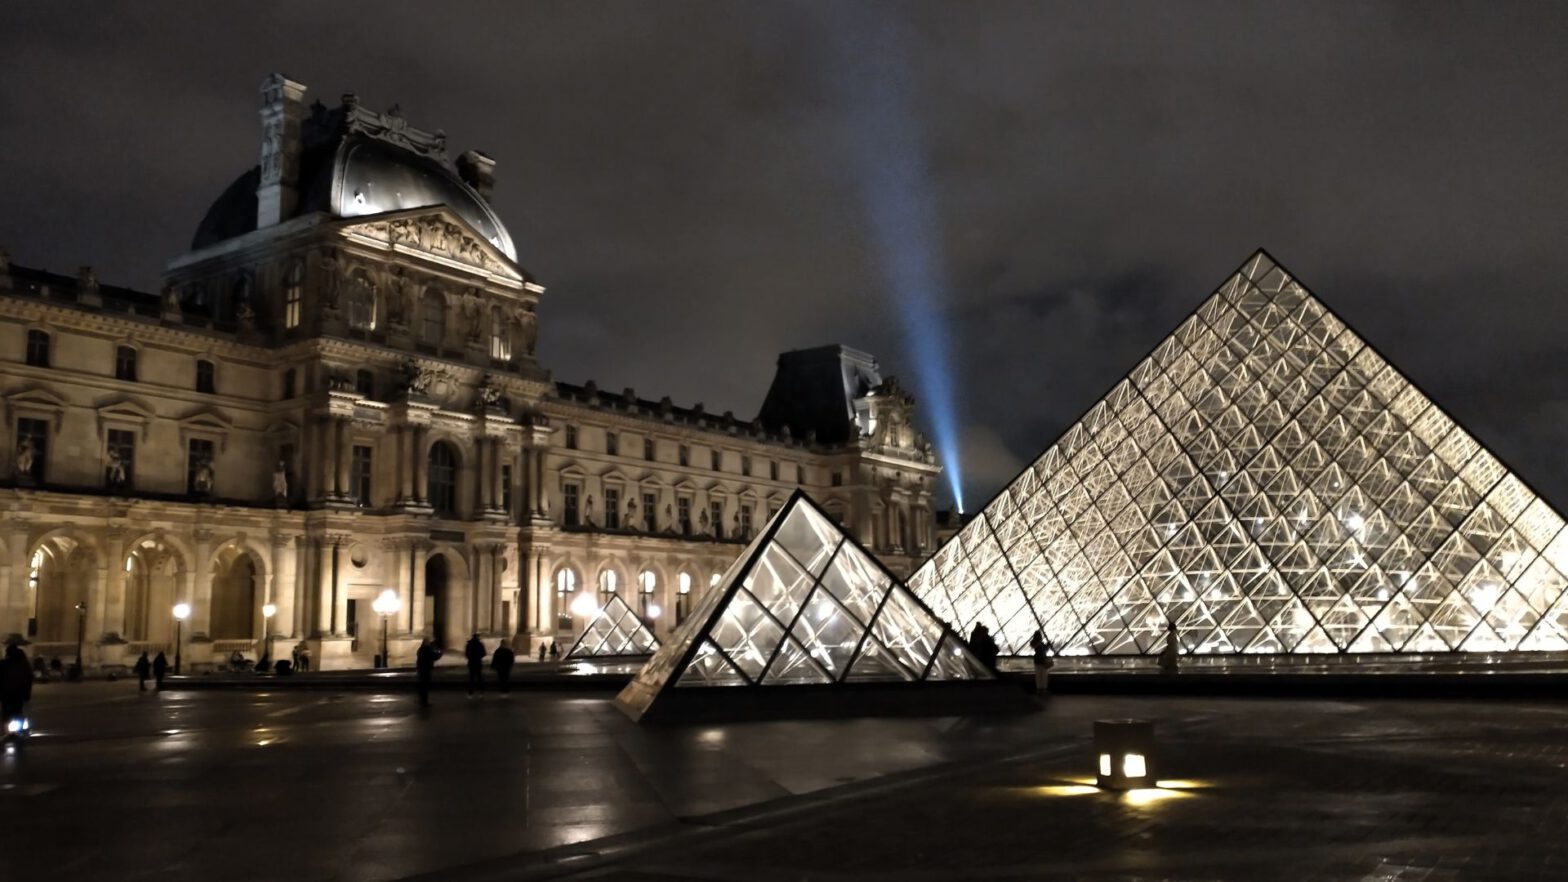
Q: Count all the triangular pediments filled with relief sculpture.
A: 1